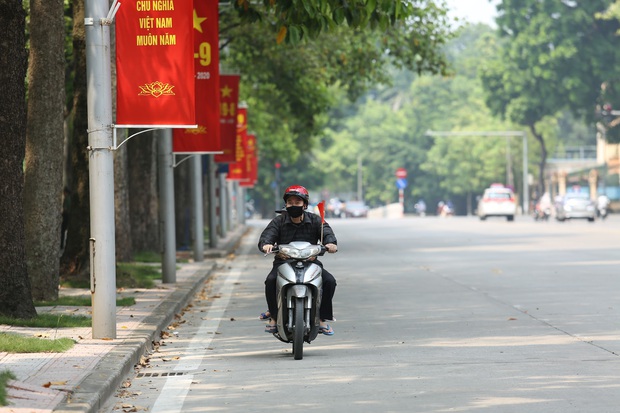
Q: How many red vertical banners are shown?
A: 5